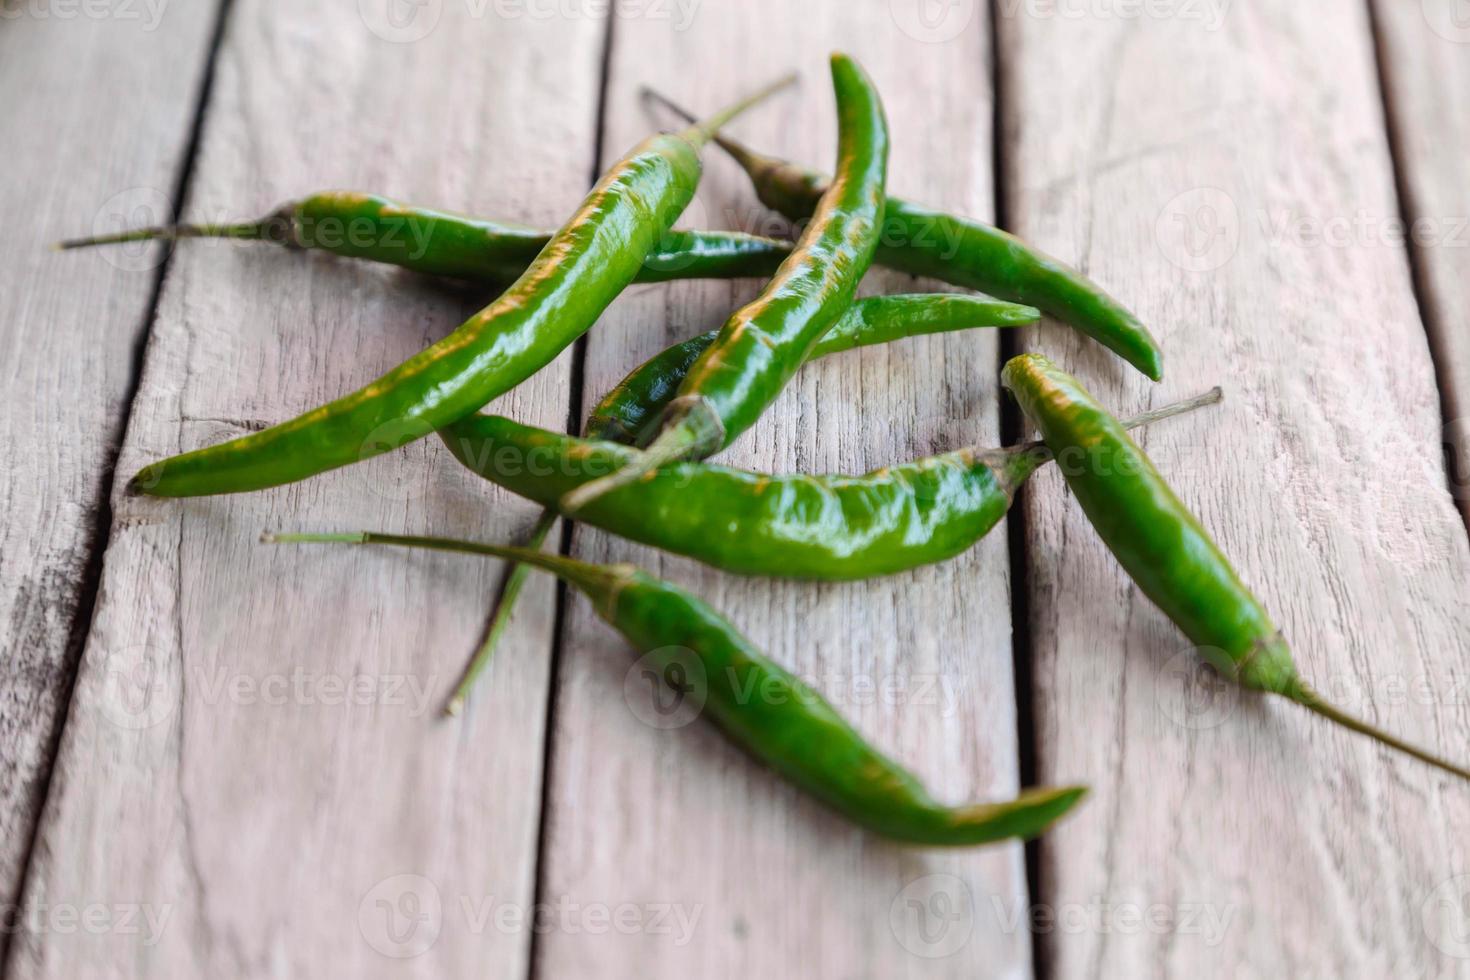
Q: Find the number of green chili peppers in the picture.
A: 8